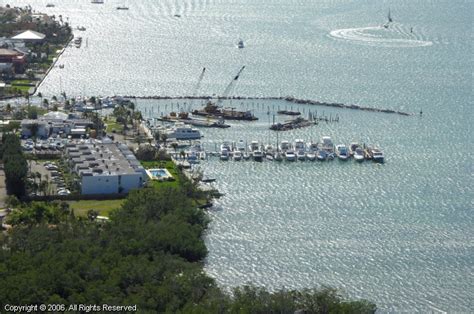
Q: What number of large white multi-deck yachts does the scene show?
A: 1